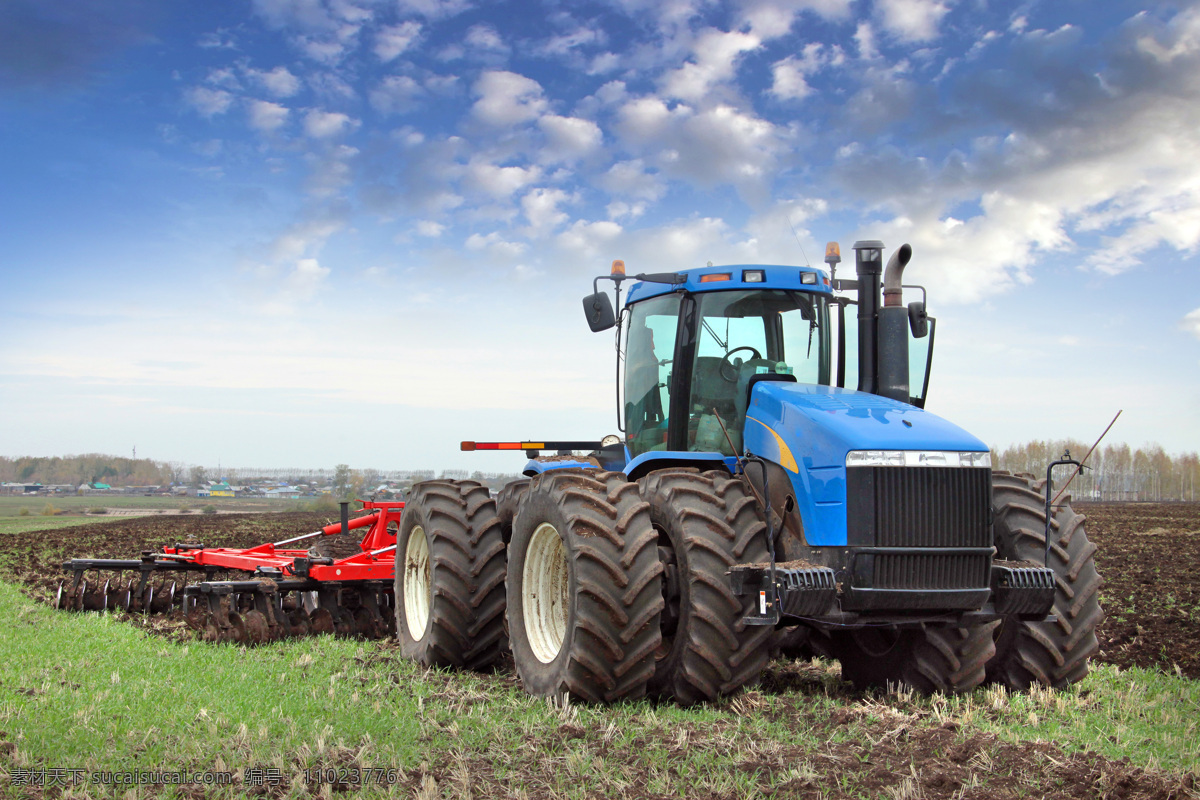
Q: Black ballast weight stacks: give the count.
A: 2